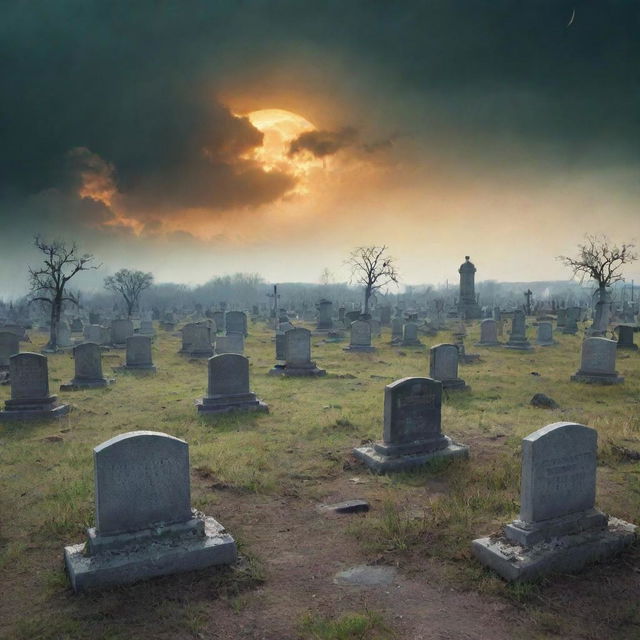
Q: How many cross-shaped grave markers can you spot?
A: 2